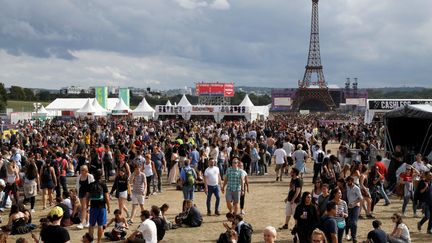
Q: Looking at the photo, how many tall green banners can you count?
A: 2